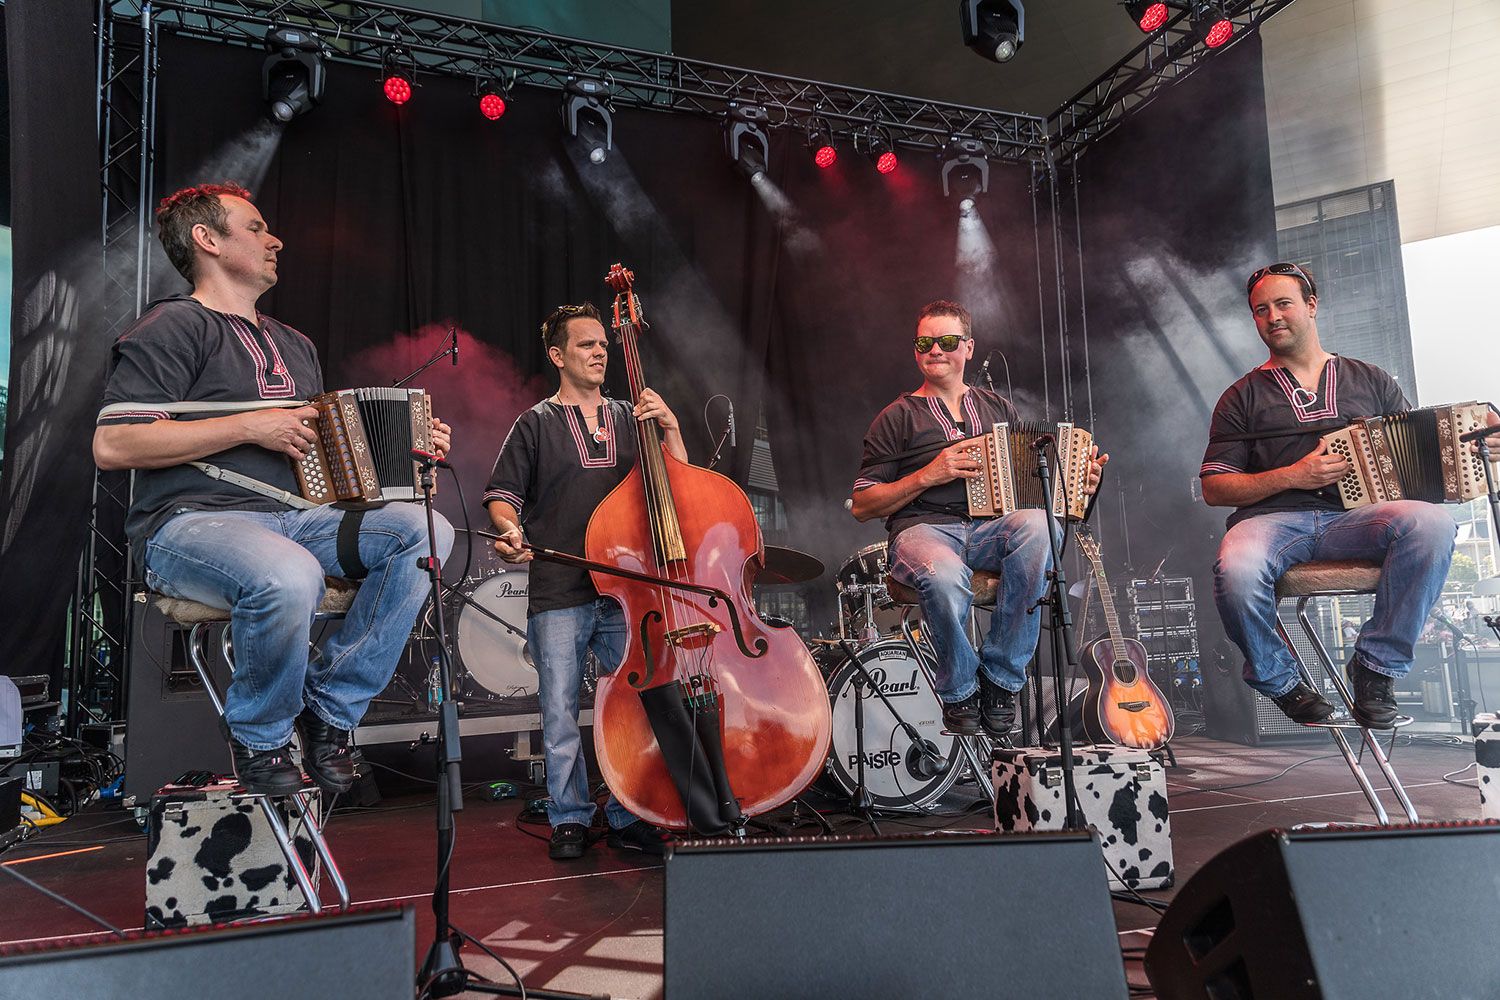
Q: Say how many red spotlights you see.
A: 6